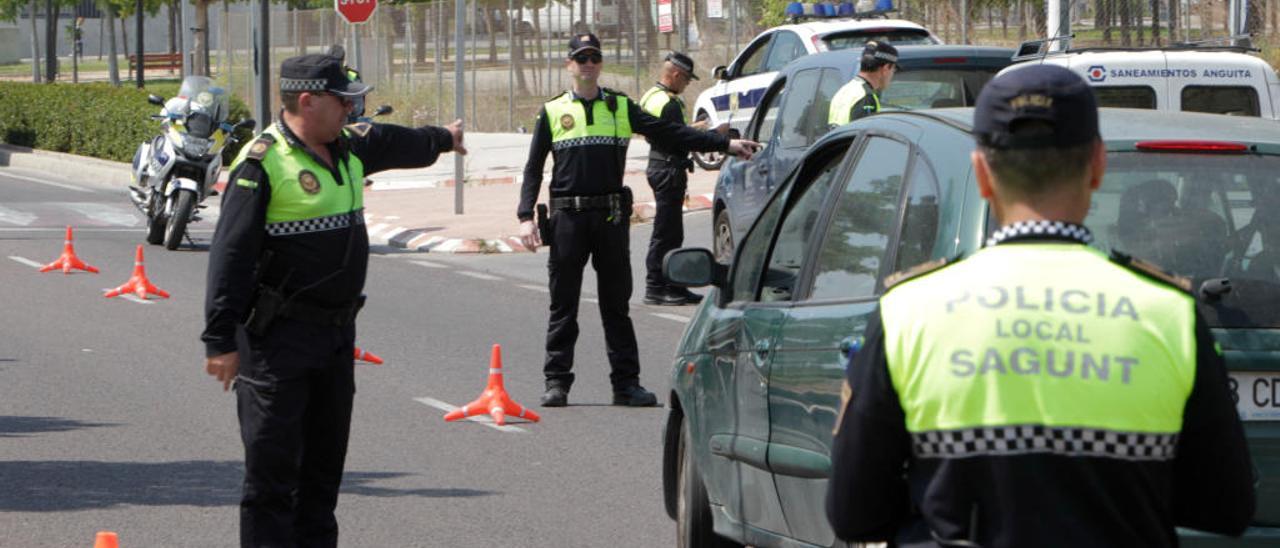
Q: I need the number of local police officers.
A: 5